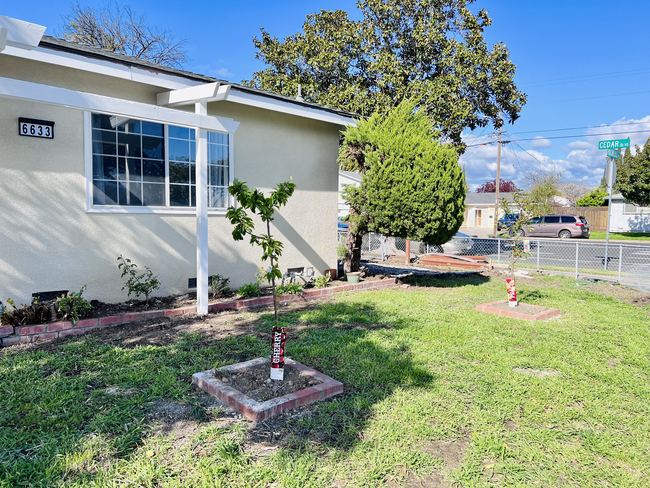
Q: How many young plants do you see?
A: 2